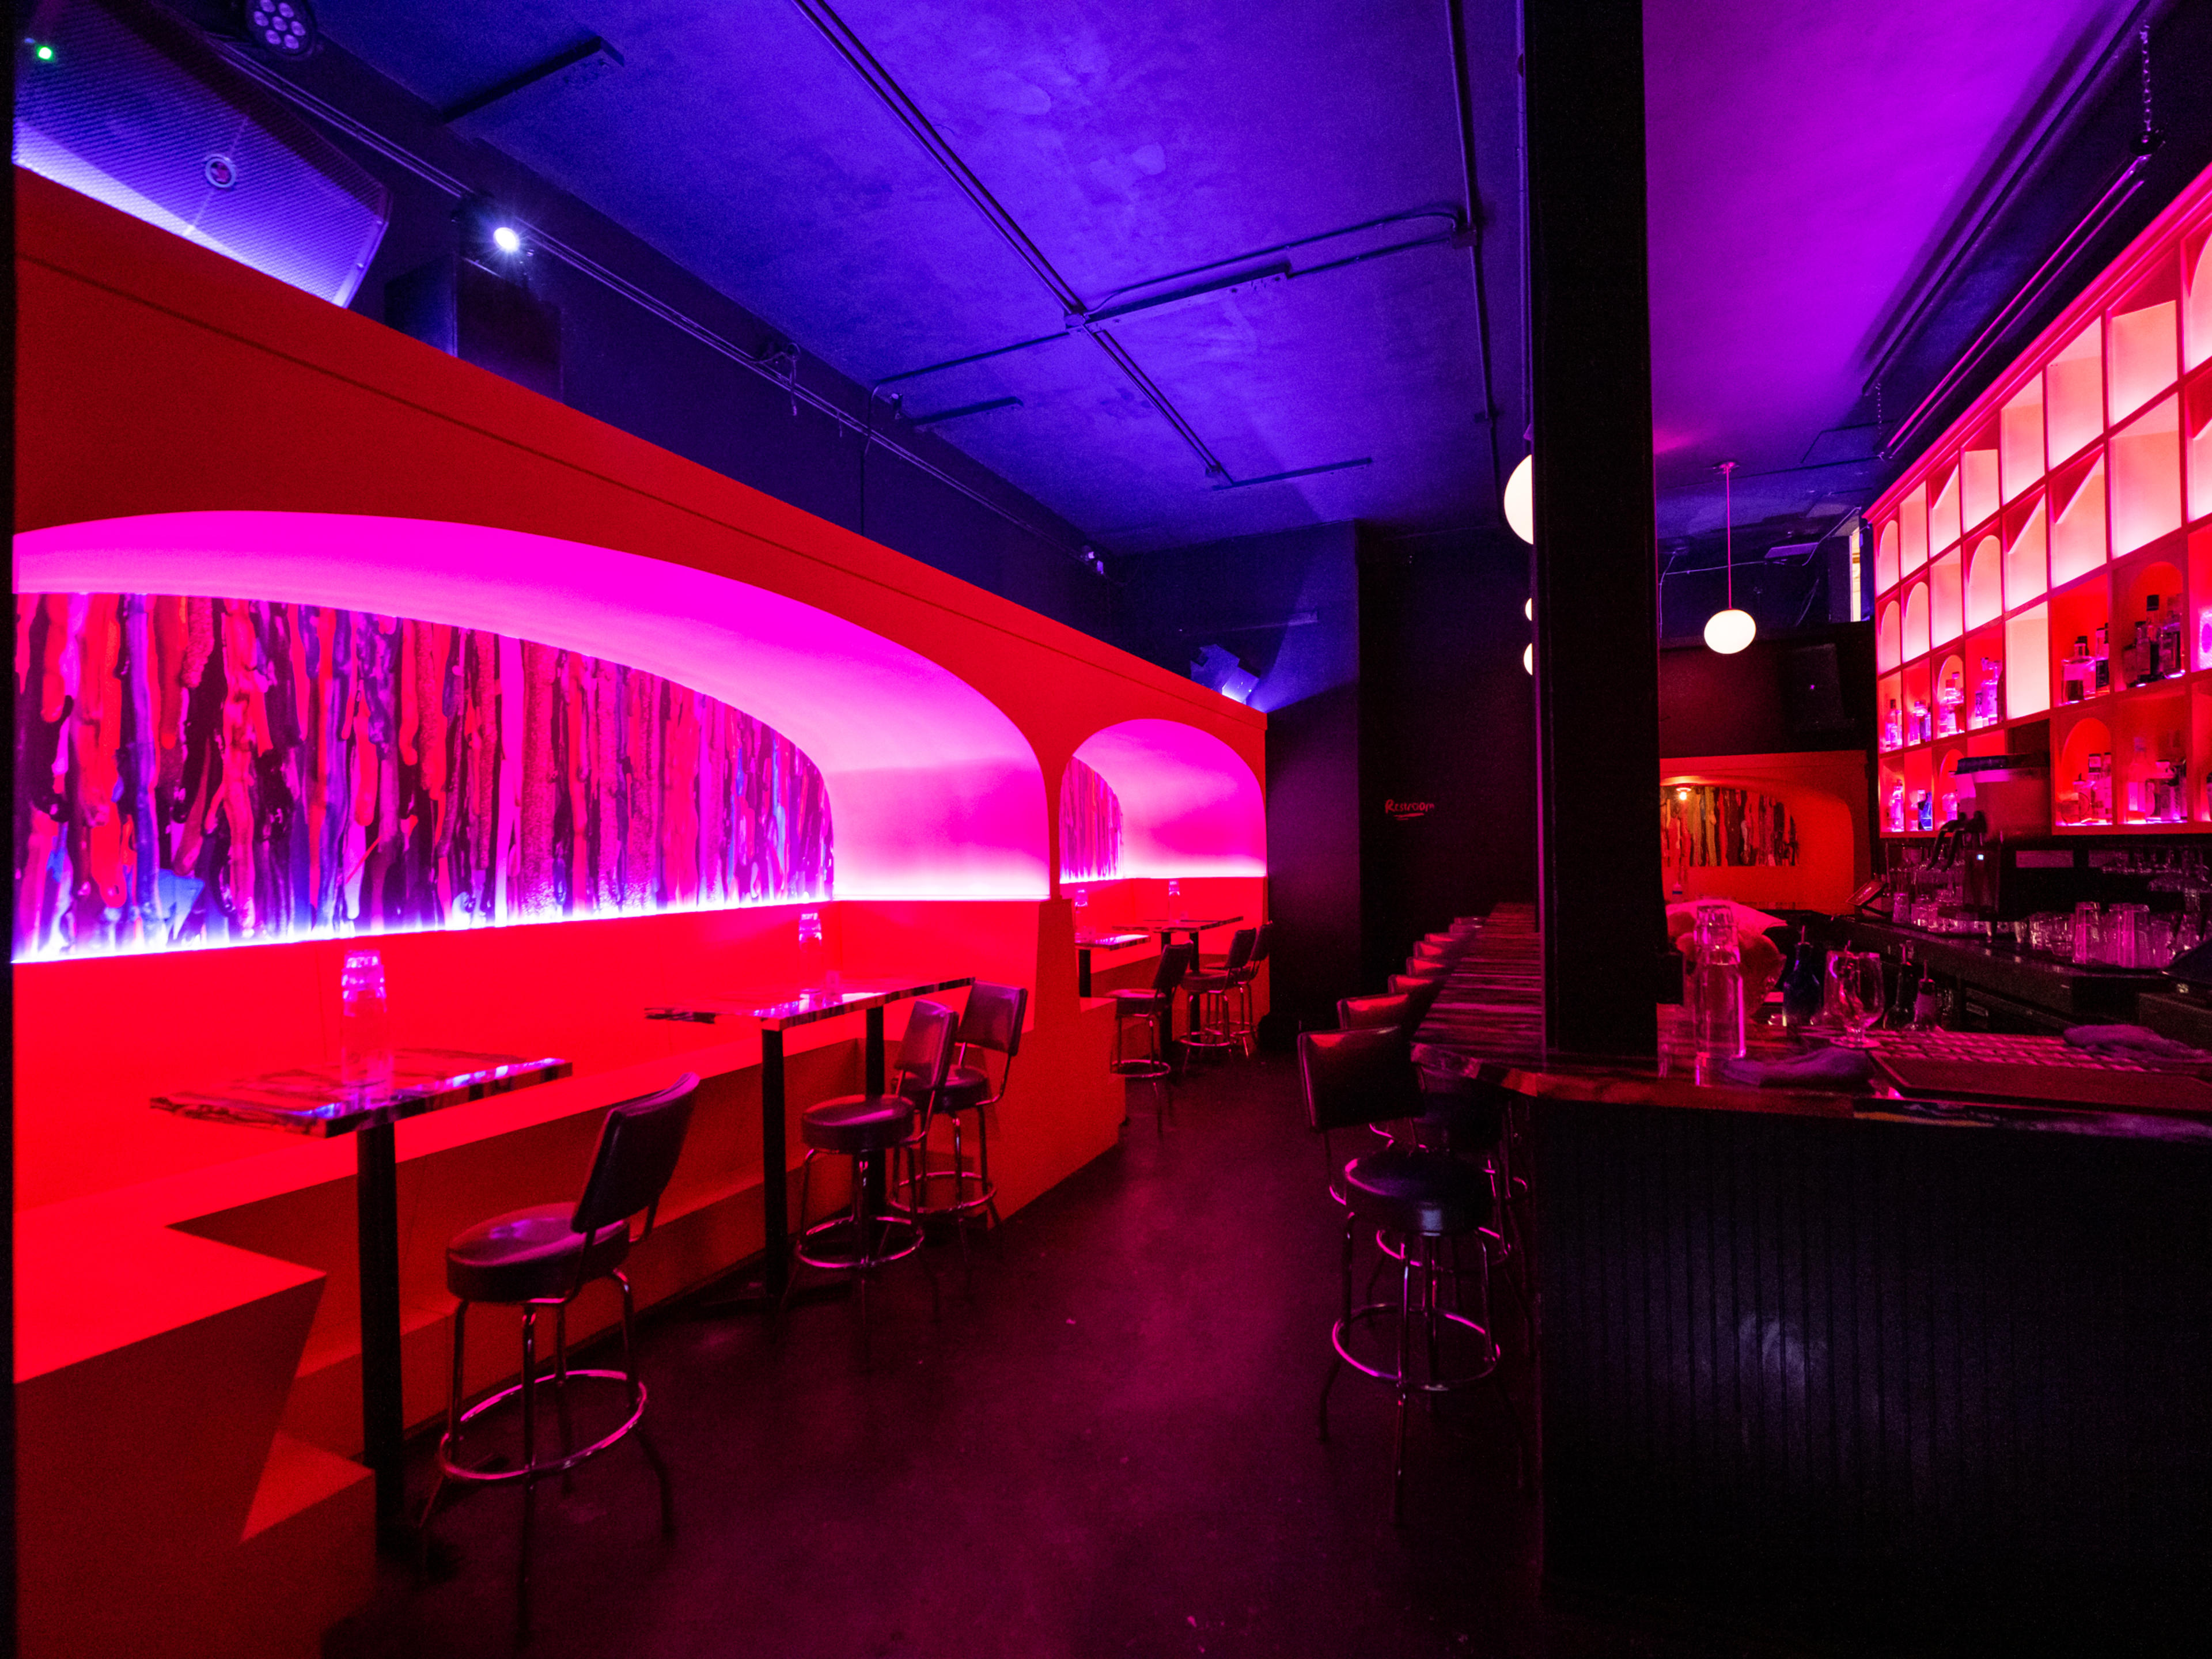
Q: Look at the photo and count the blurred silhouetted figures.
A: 0